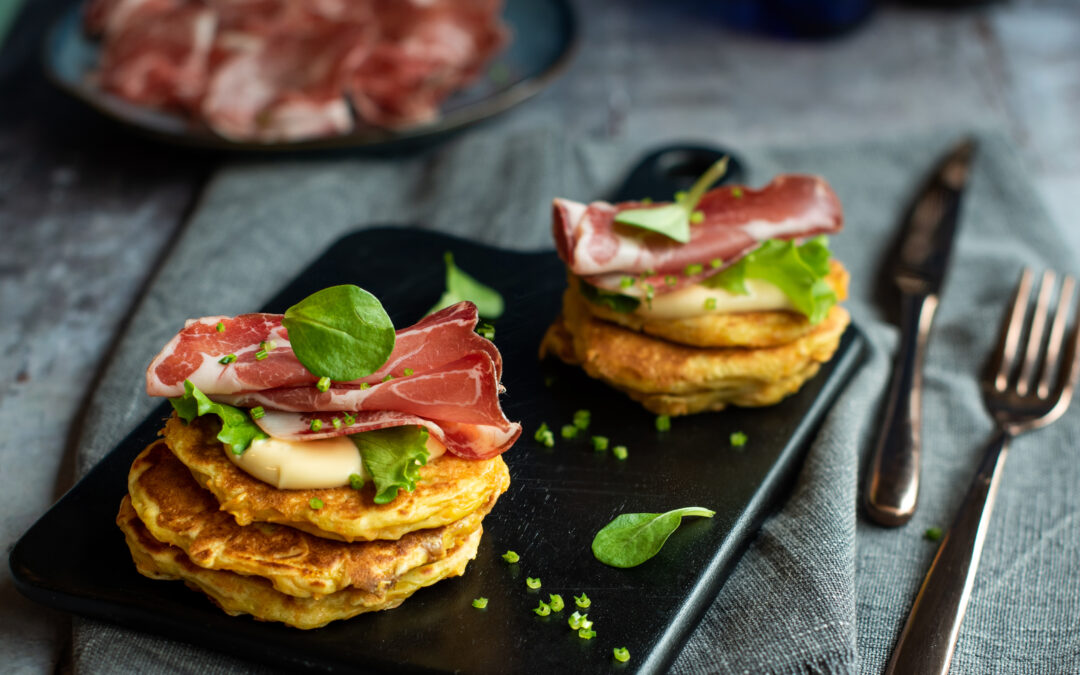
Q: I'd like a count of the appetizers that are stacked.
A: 2